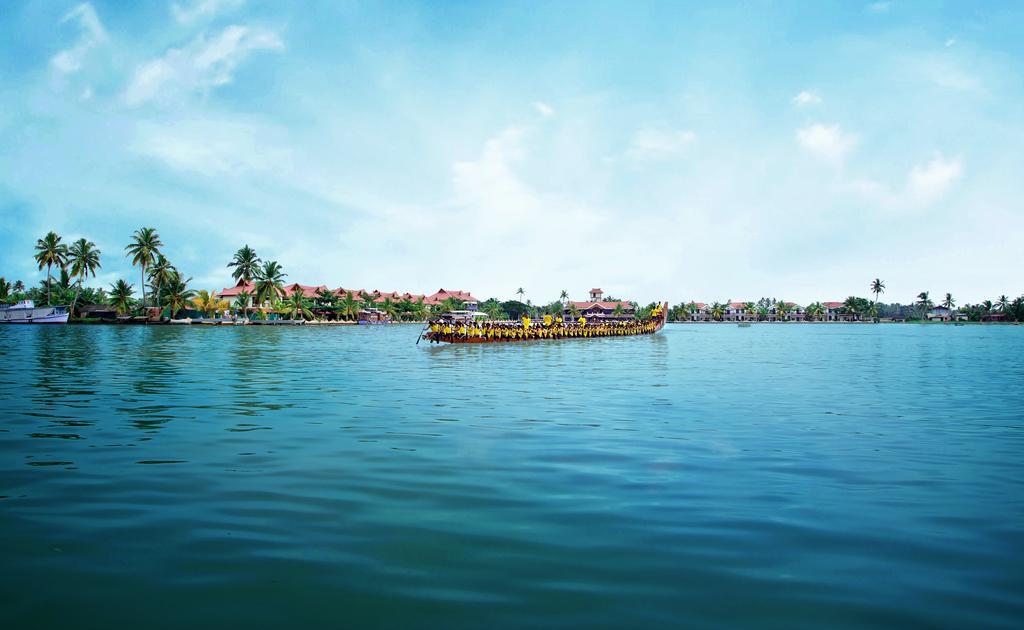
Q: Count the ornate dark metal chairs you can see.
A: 0